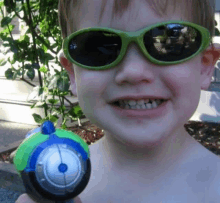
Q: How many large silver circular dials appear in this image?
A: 1